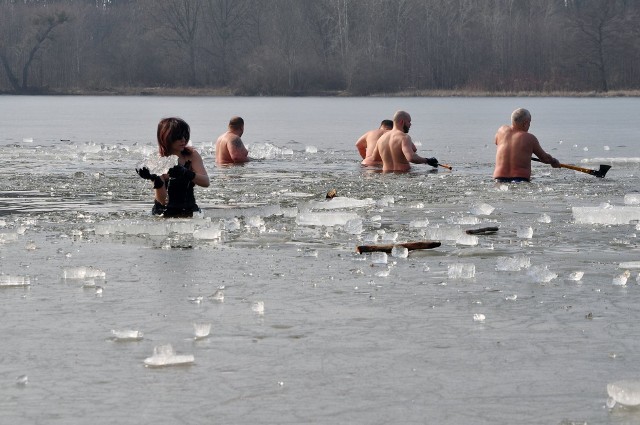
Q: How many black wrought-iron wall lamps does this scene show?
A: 0